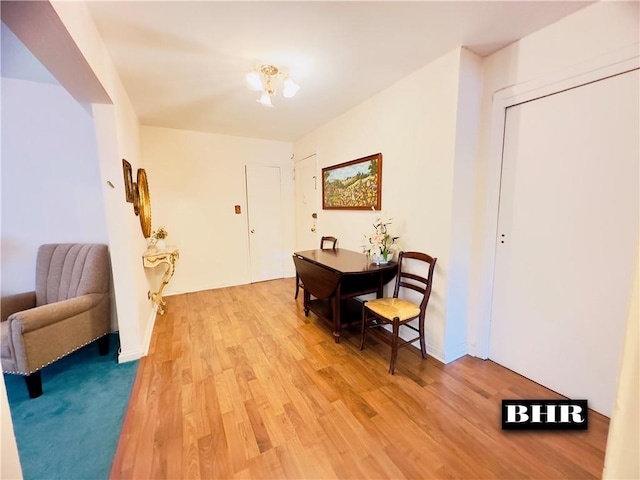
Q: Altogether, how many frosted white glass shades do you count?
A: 3